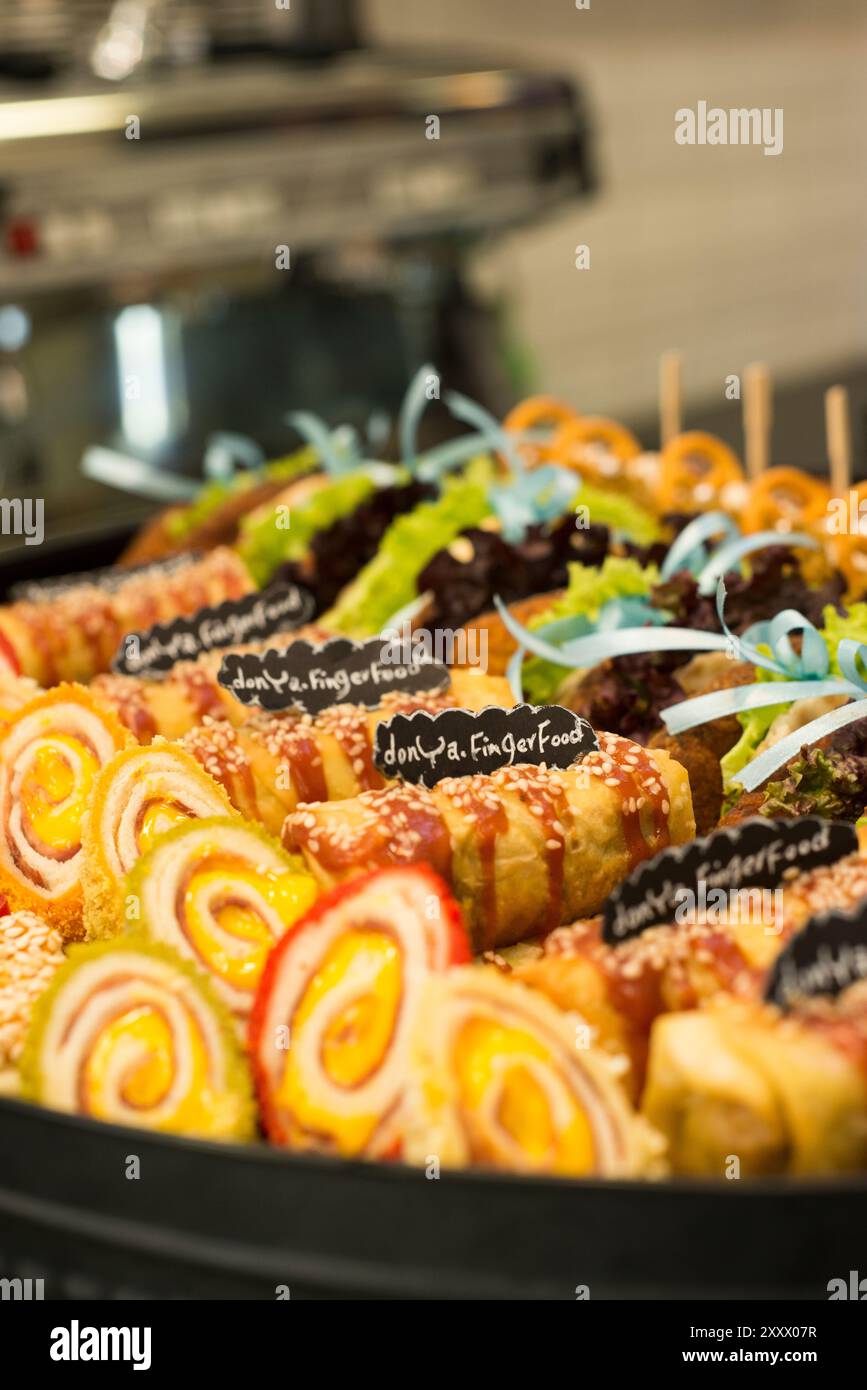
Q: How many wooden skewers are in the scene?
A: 3